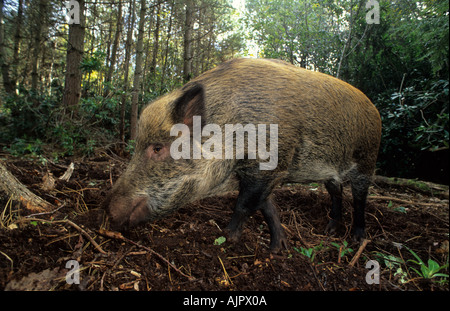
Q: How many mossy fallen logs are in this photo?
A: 1